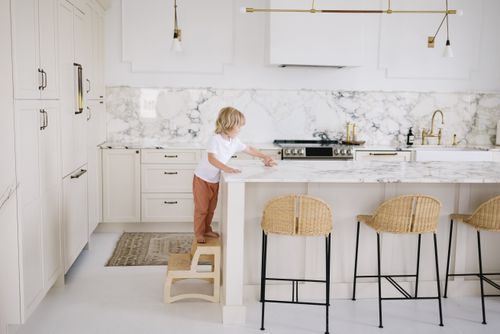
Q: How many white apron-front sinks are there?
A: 1